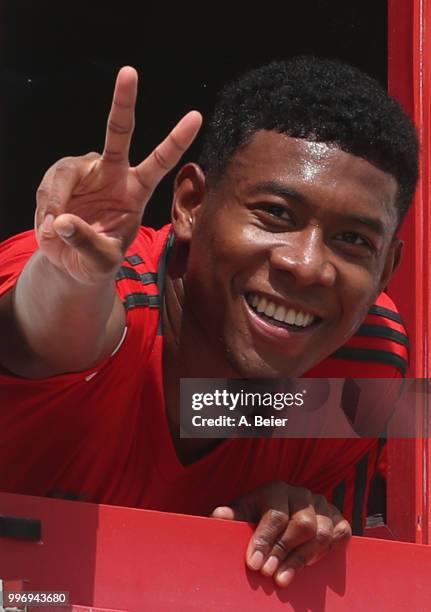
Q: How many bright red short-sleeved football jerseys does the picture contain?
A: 1